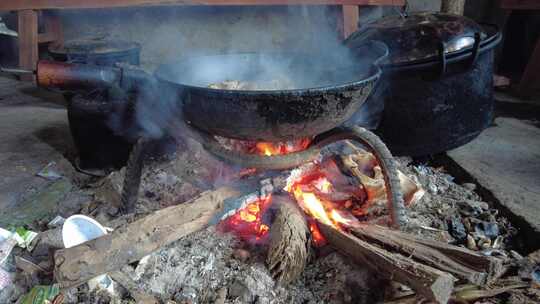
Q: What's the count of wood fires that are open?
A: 1